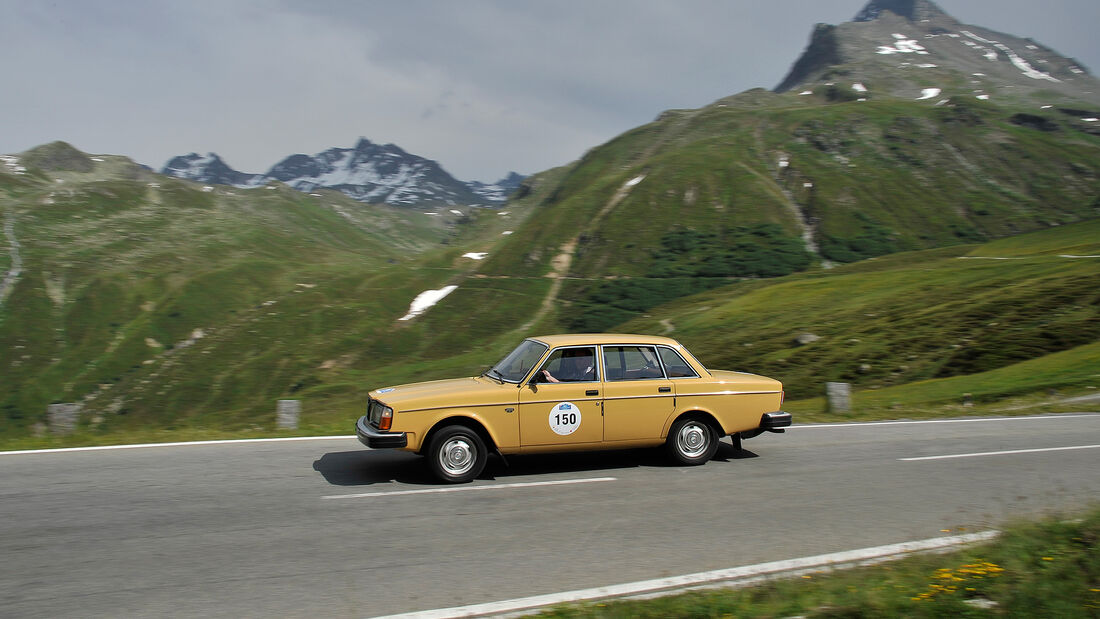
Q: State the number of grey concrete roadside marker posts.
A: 3